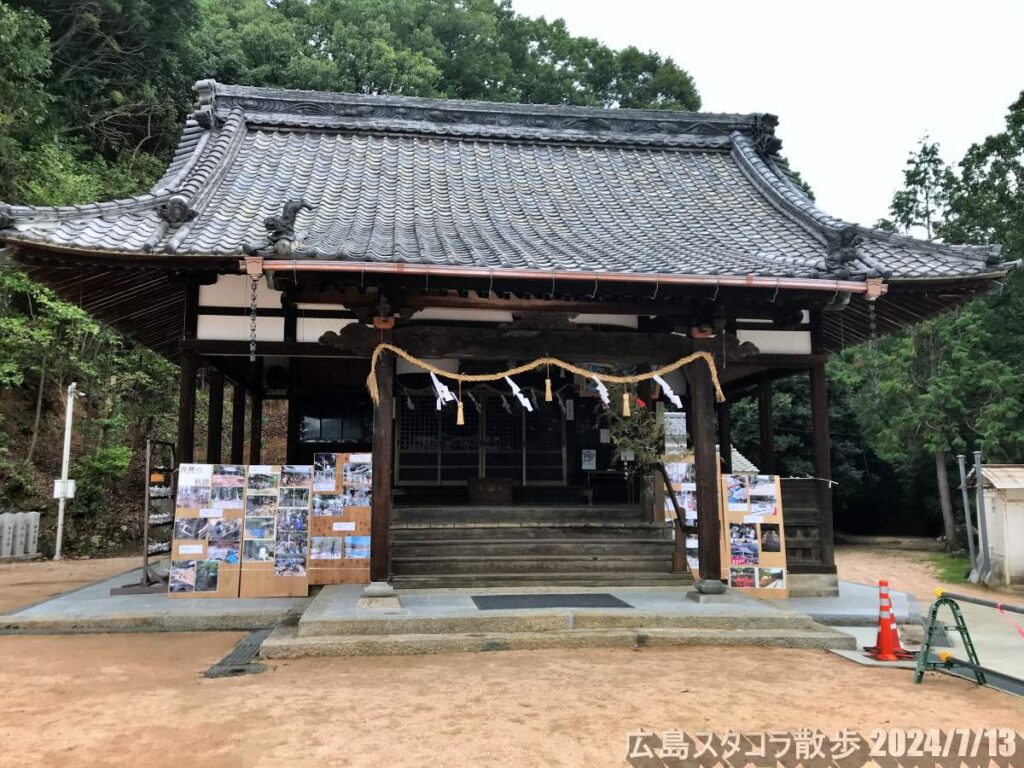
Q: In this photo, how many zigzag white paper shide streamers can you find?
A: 4